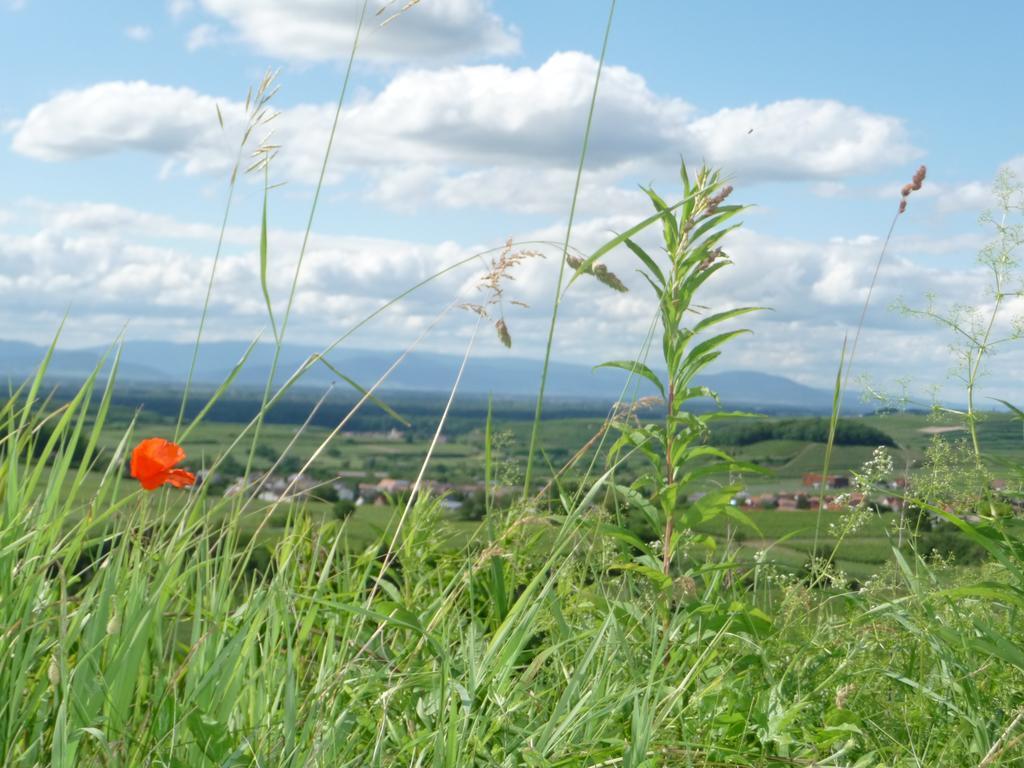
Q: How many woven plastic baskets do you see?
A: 0